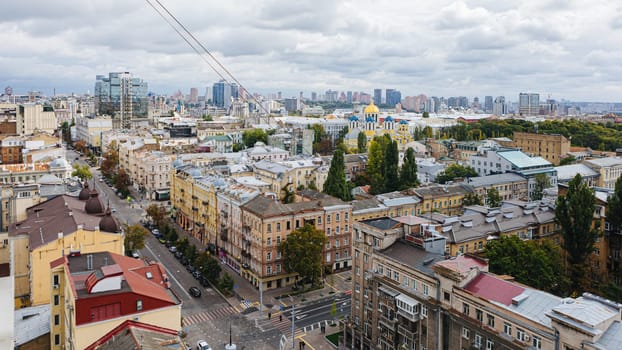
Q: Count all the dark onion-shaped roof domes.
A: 3